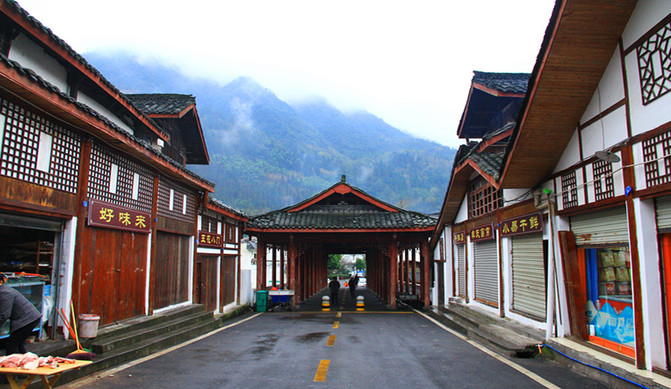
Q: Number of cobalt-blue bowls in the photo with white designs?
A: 0